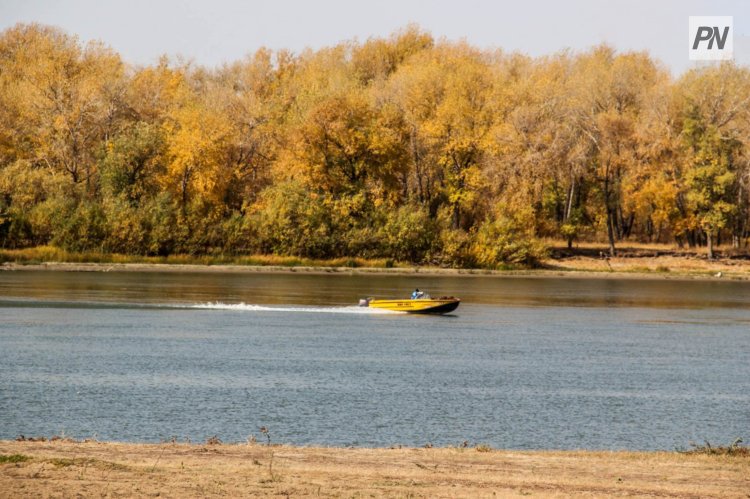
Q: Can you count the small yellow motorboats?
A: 1